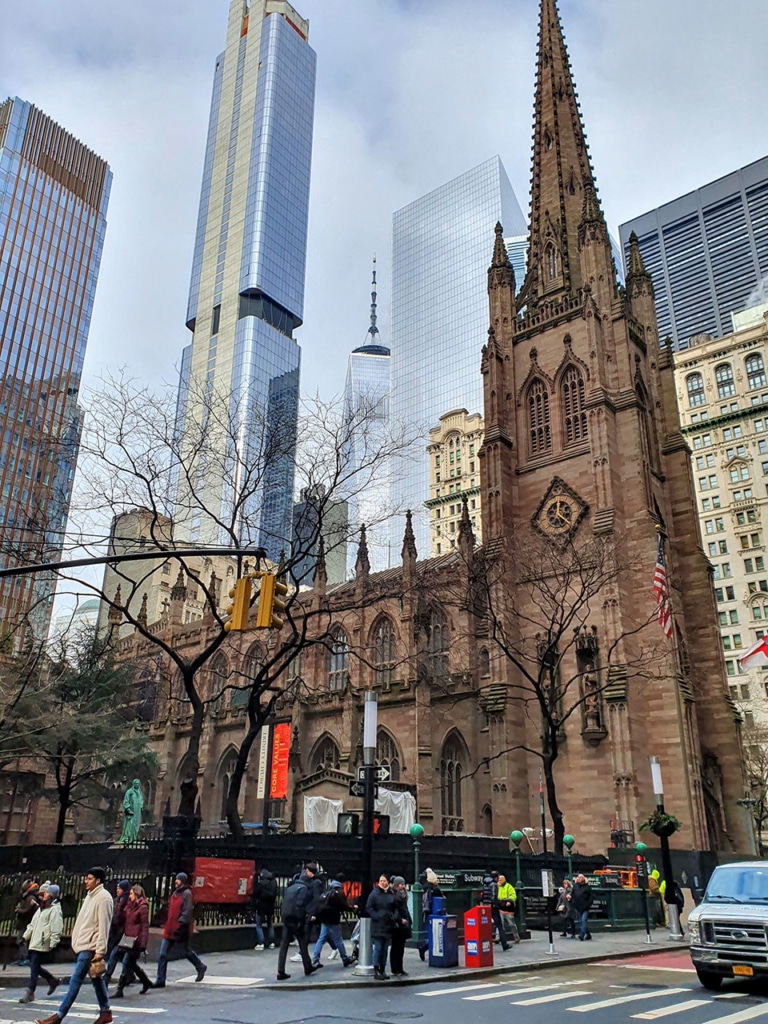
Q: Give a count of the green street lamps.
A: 4